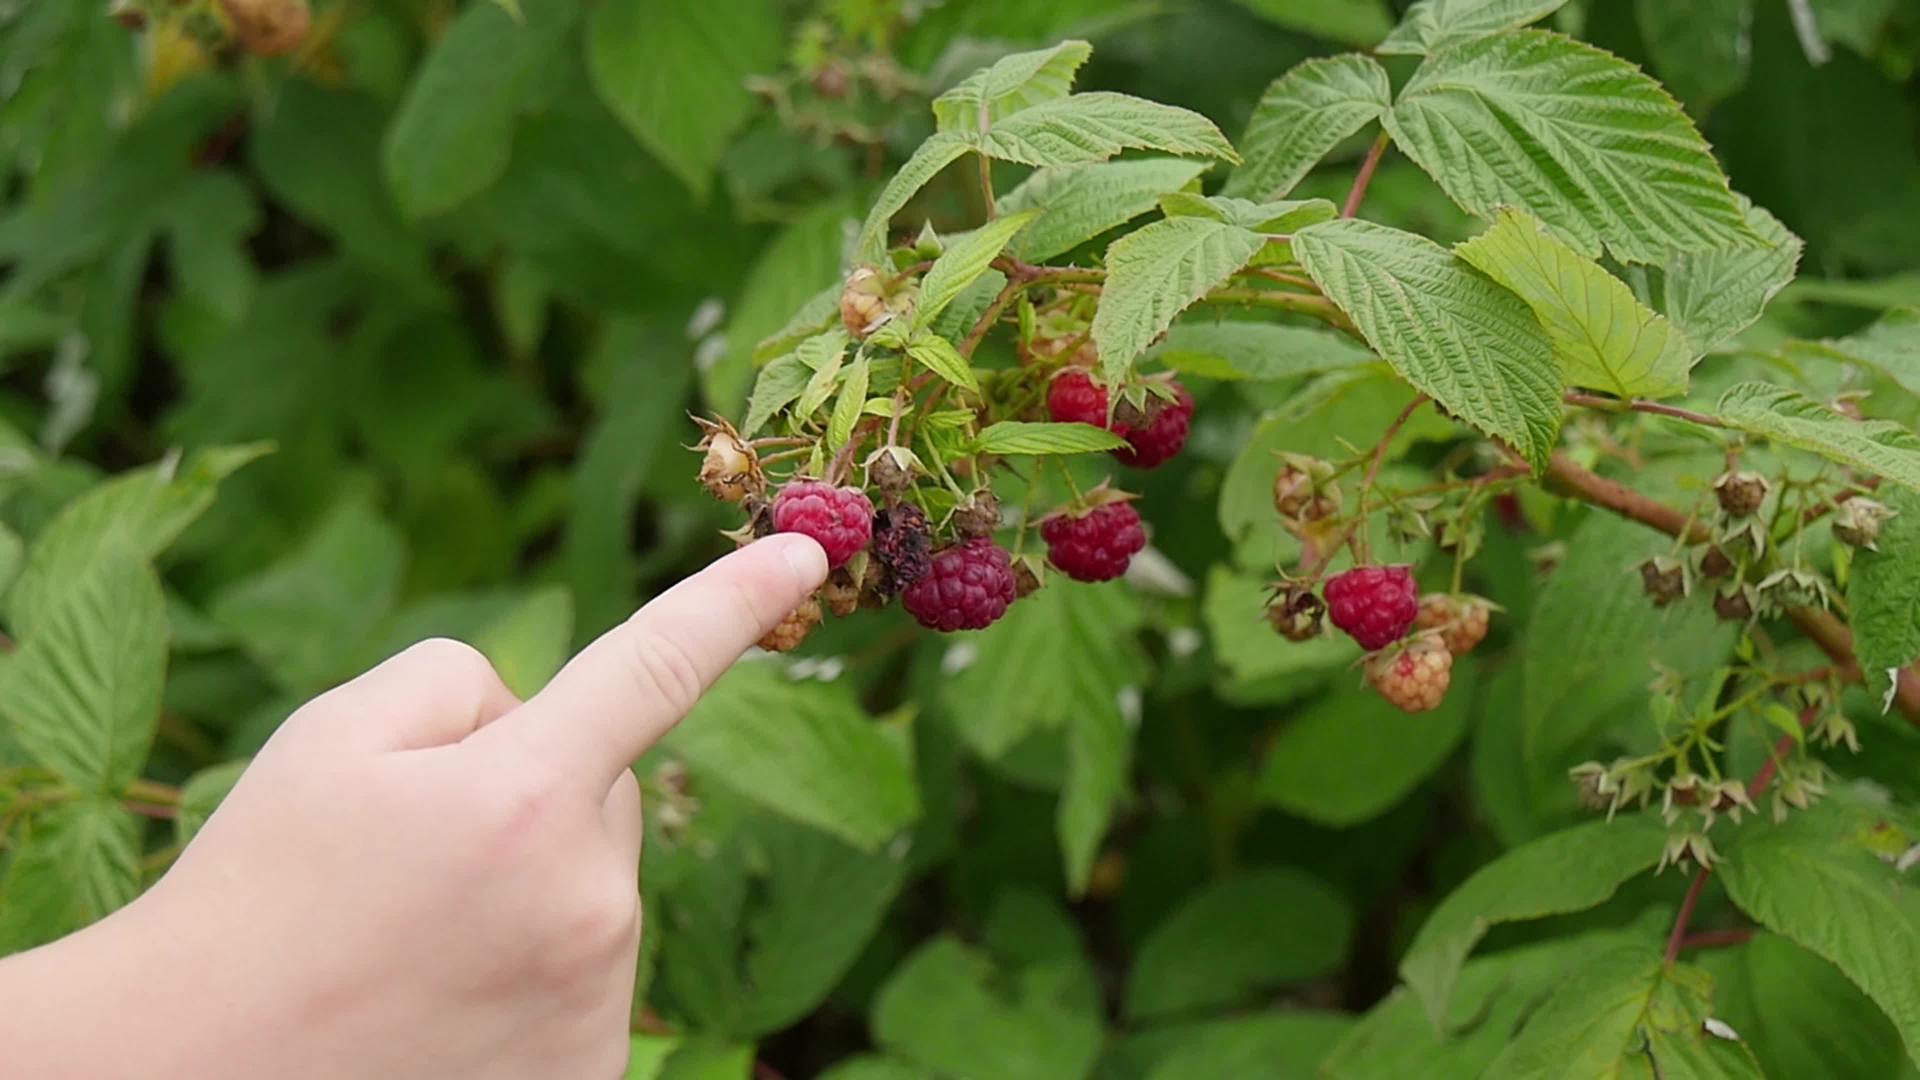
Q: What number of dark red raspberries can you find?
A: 6